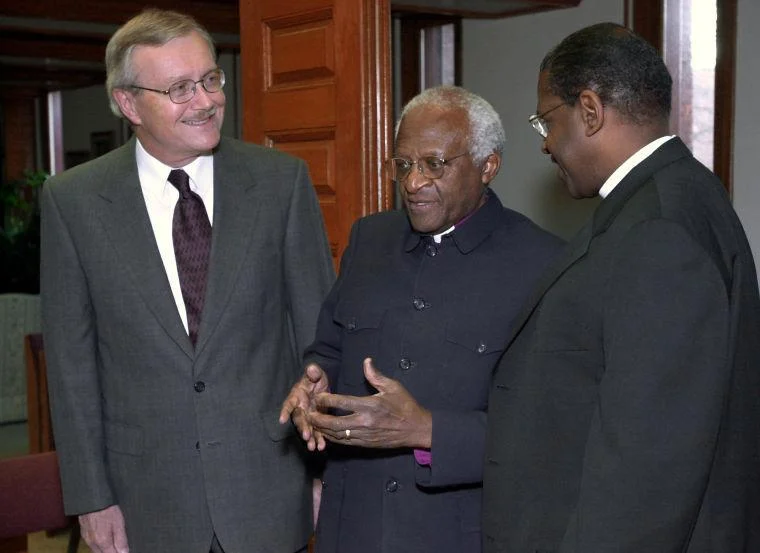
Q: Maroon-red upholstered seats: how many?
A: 1